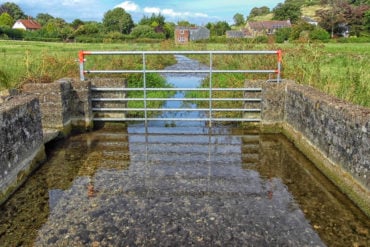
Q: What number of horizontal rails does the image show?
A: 6